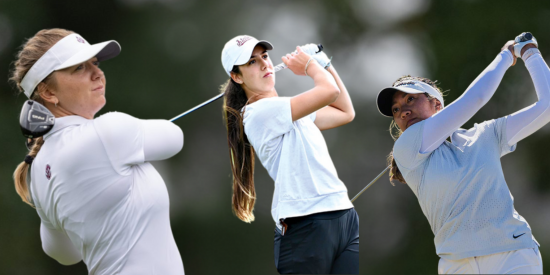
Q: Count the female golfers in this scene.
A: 3